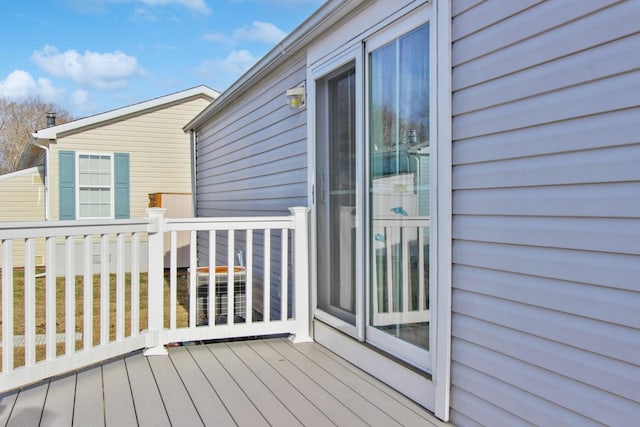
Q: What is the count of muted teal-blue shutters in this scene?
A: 2